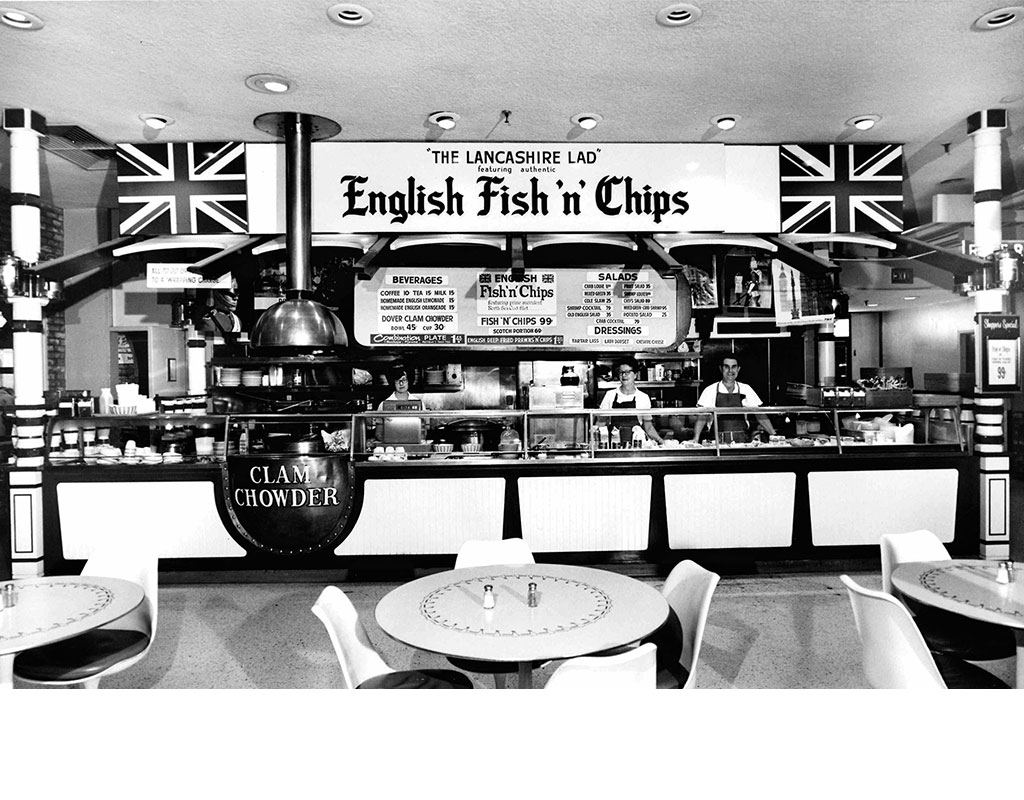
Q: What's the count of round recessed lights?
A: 10